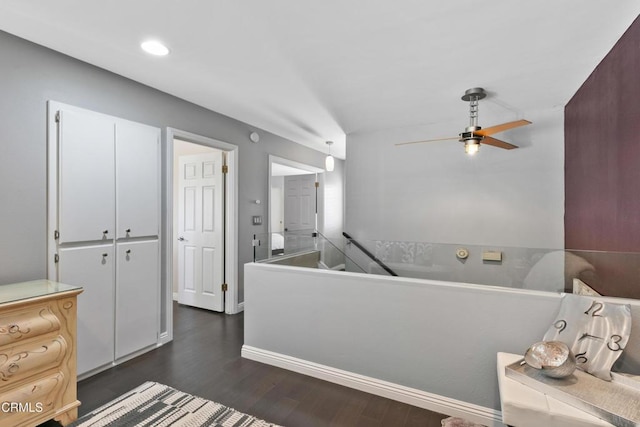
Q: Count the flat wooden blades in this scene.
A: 3